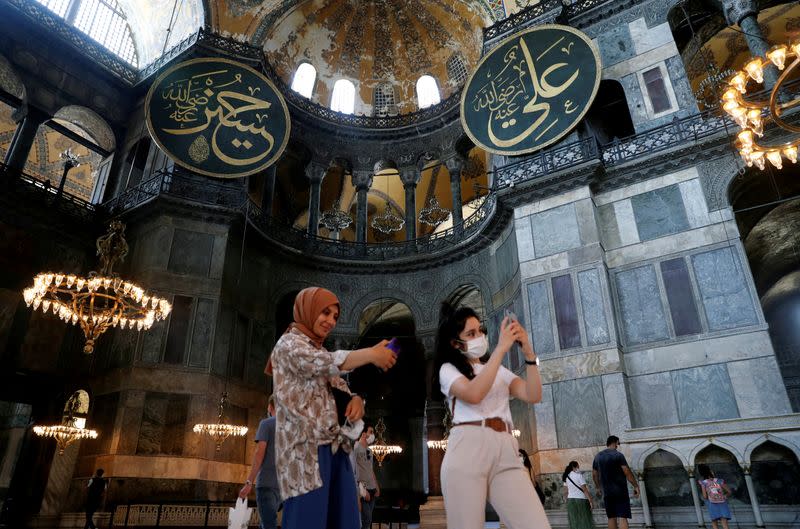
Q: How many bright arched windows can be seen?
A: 3